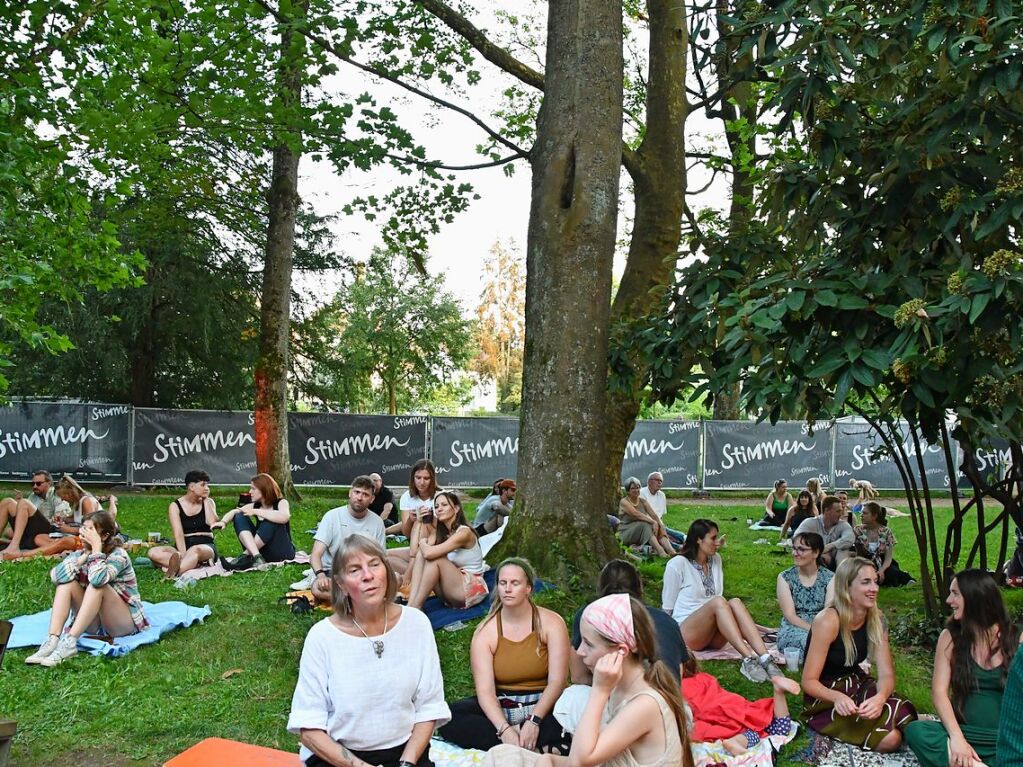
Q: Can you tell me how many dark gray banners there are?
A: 8